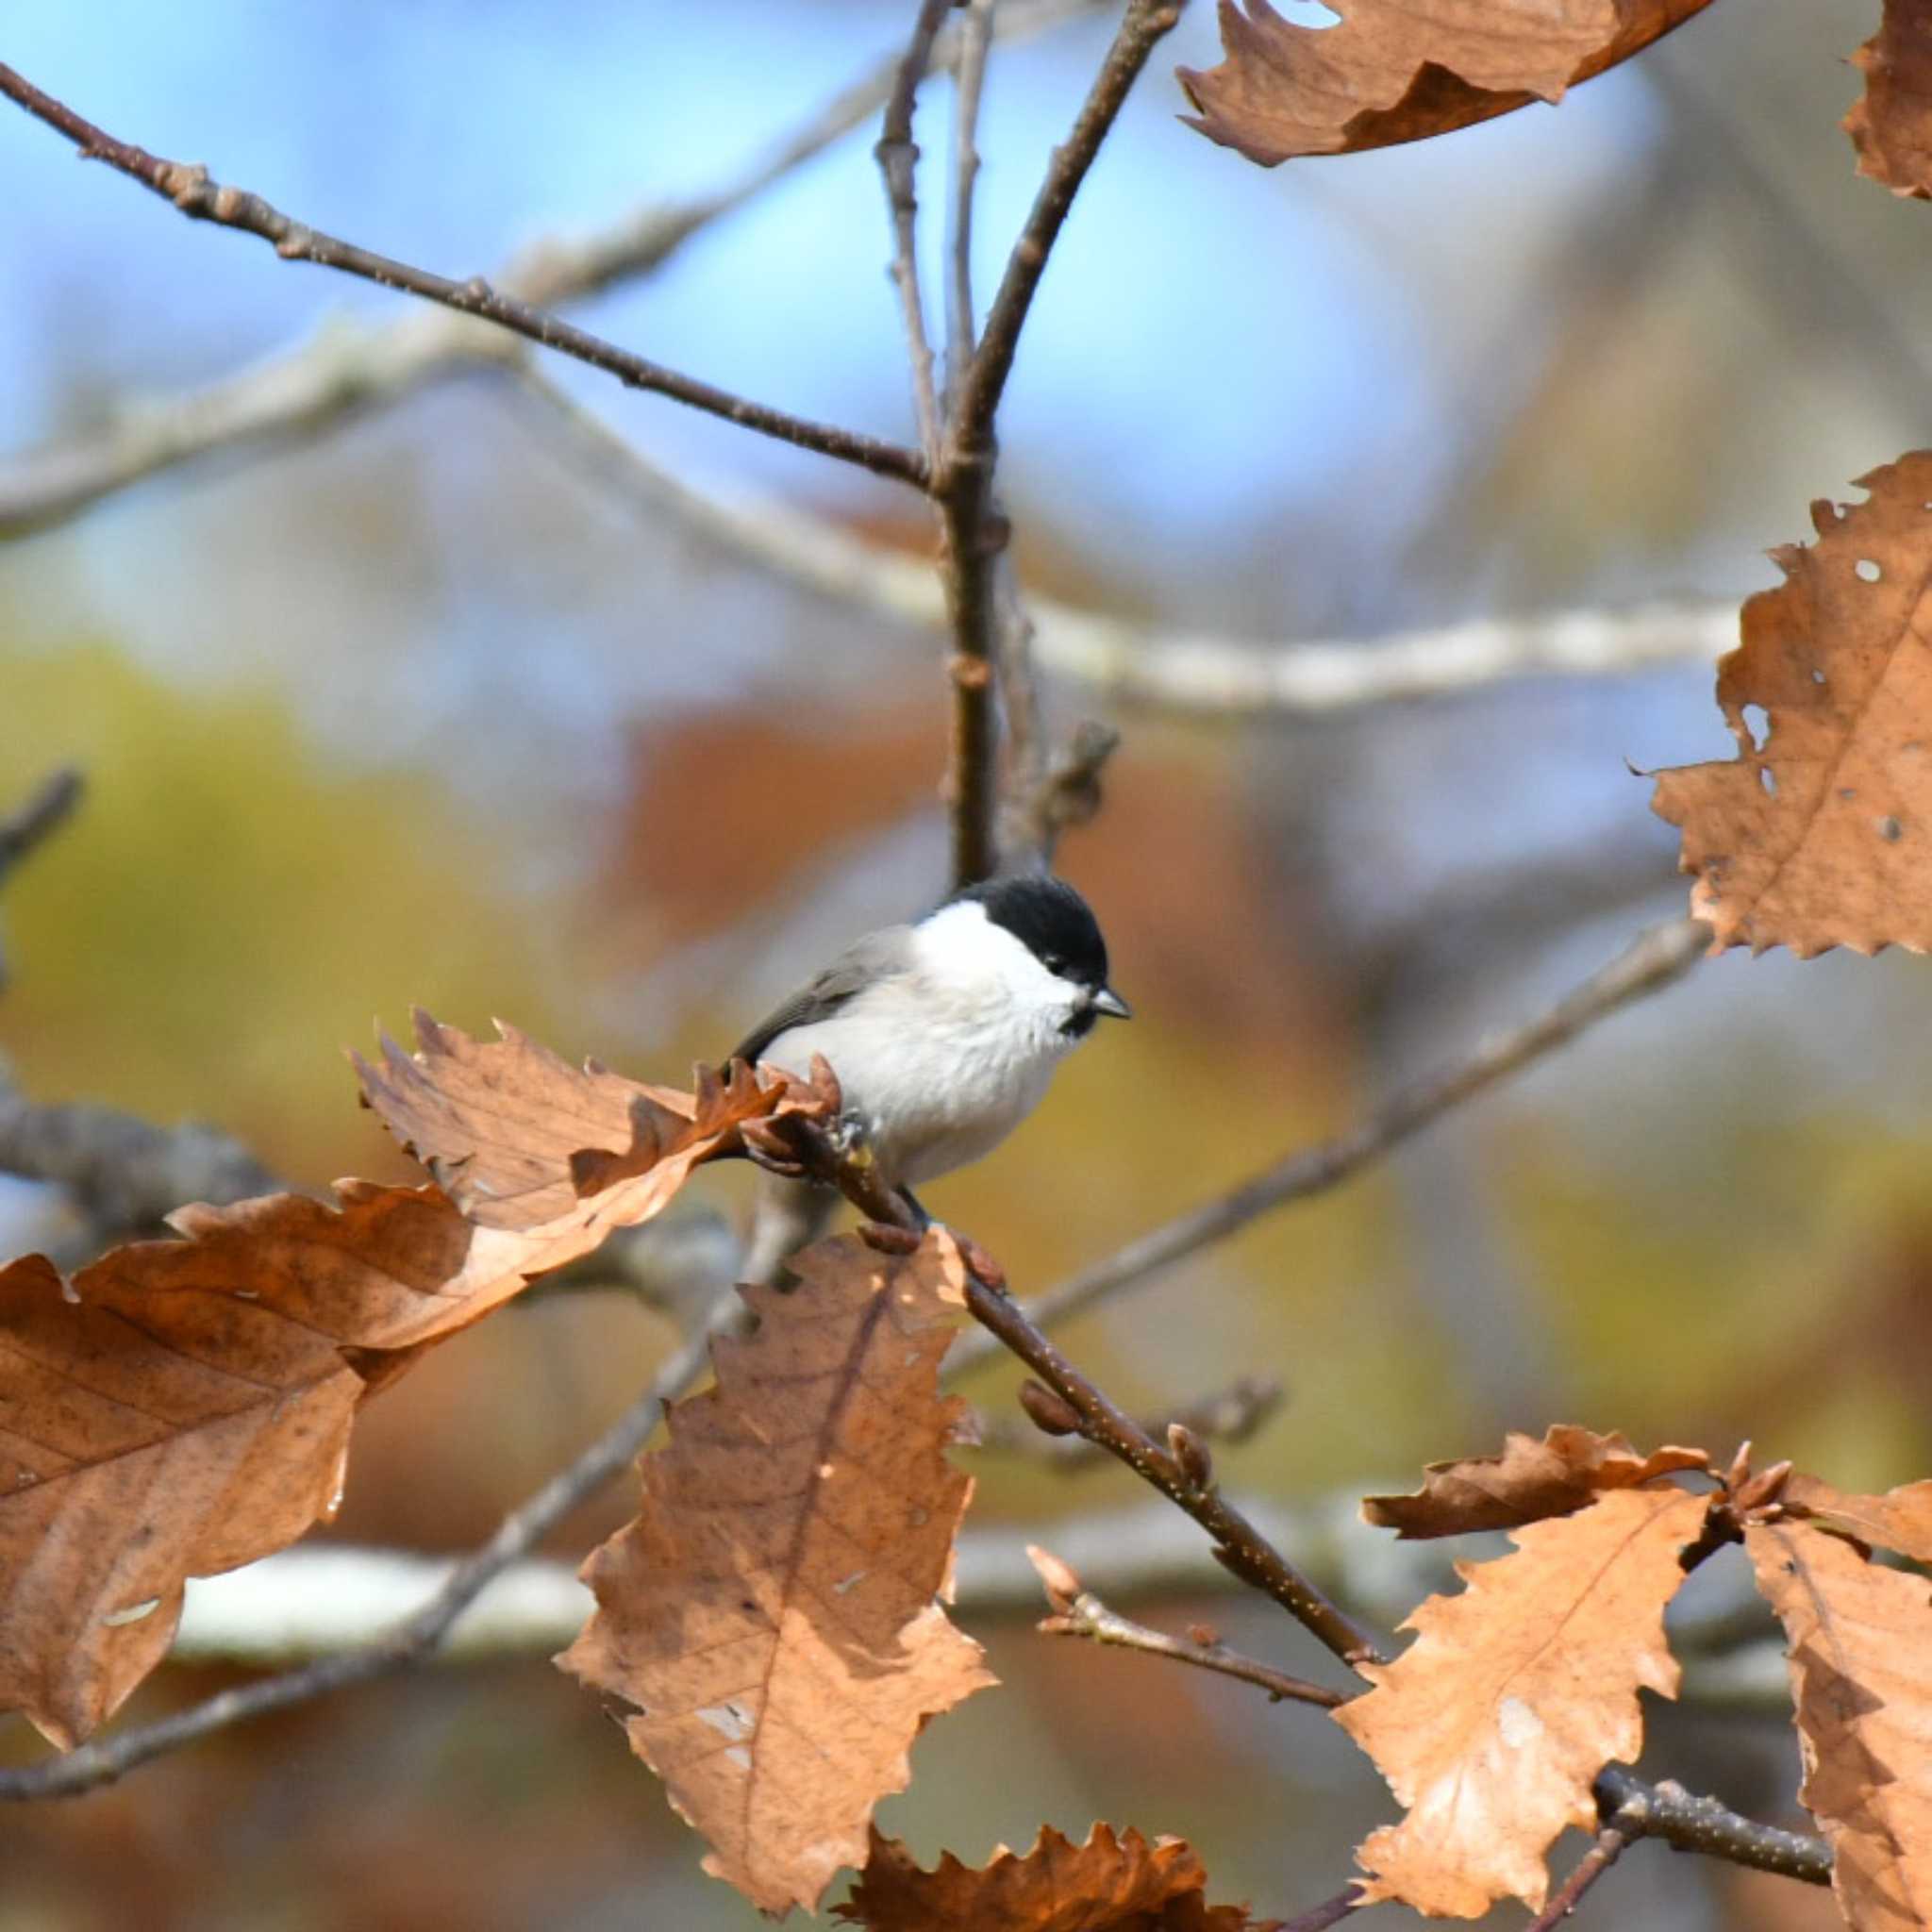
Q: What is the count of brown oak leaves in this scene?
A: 11